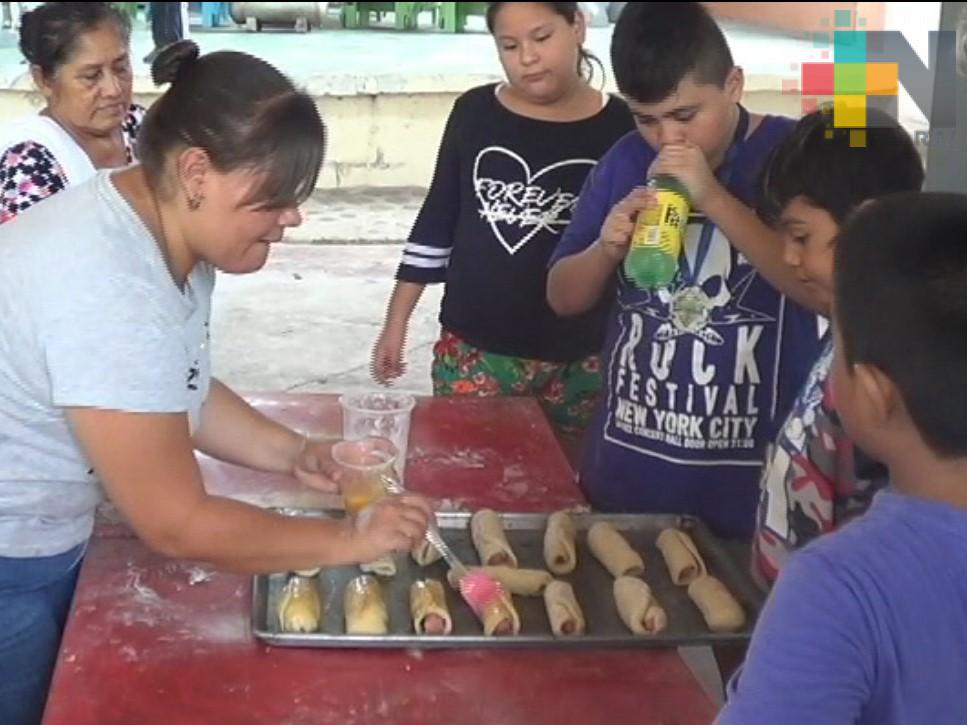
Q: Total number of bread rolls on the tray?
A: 15